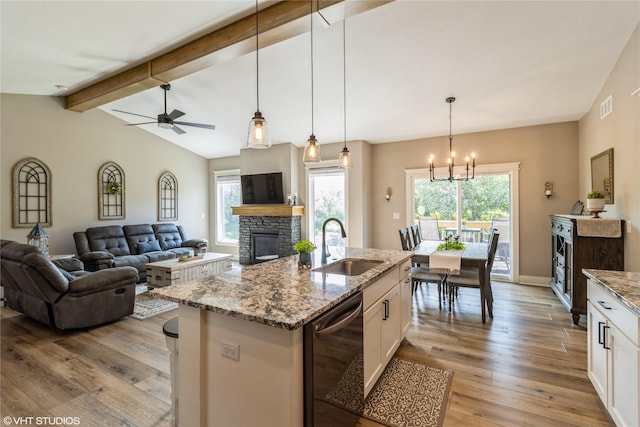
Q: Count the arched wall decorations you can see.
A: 3